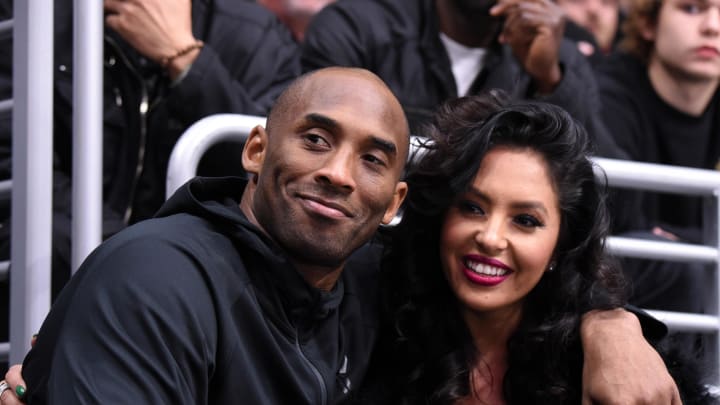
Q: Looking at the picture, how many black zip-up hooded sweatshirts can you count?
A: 1